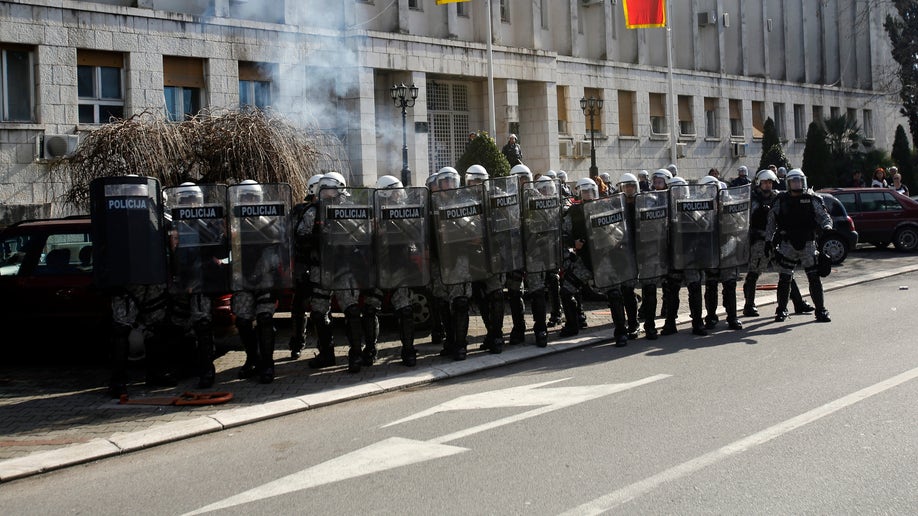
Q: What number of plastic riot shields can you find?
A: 12